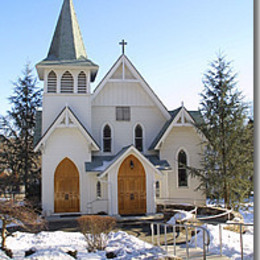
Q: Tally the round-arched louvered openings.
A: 3